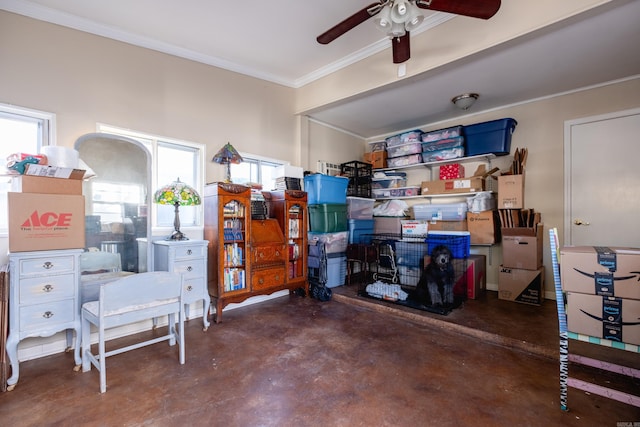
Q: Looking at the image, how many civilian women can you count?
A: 0